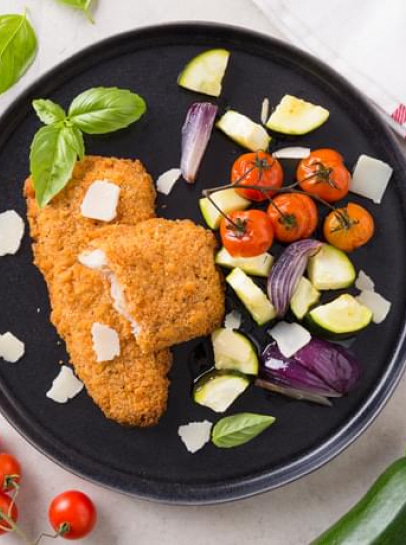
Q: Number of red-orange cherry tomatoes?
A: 8